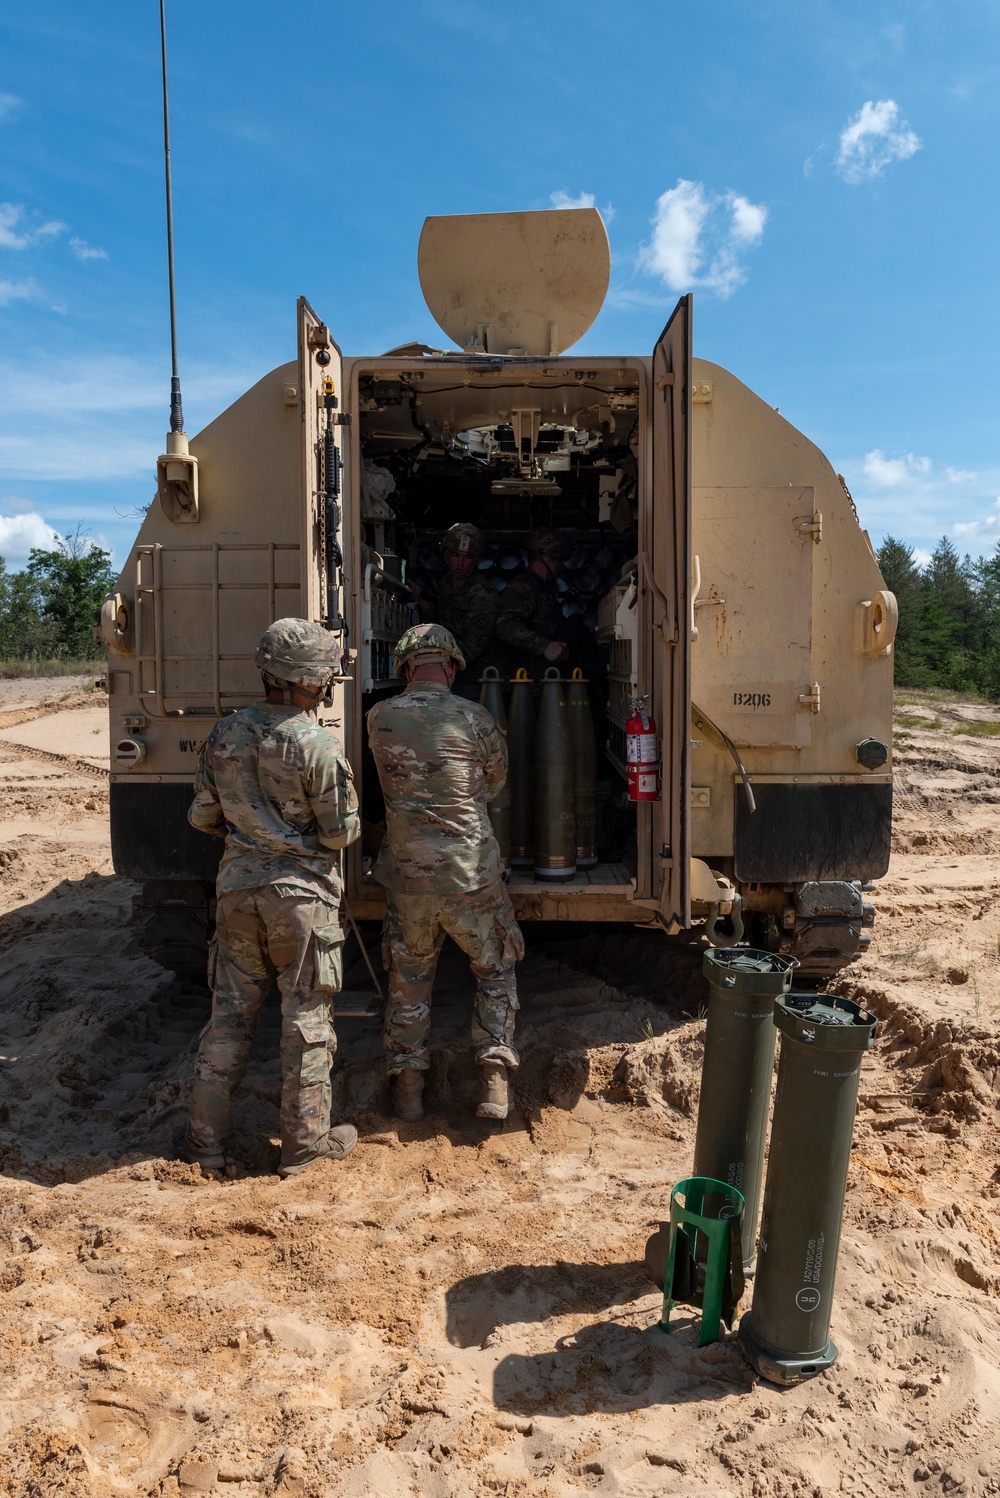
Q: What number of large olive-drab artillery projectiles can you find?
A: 4